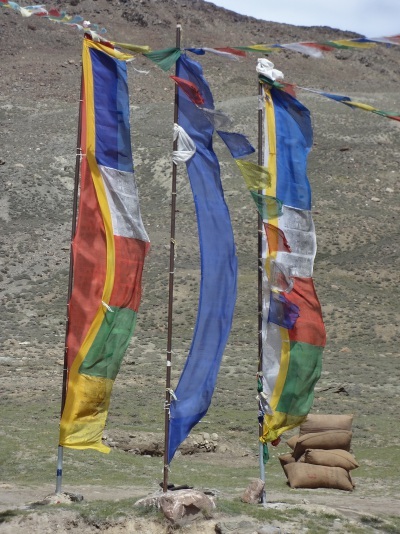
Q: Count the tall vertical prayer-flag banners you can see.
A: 3